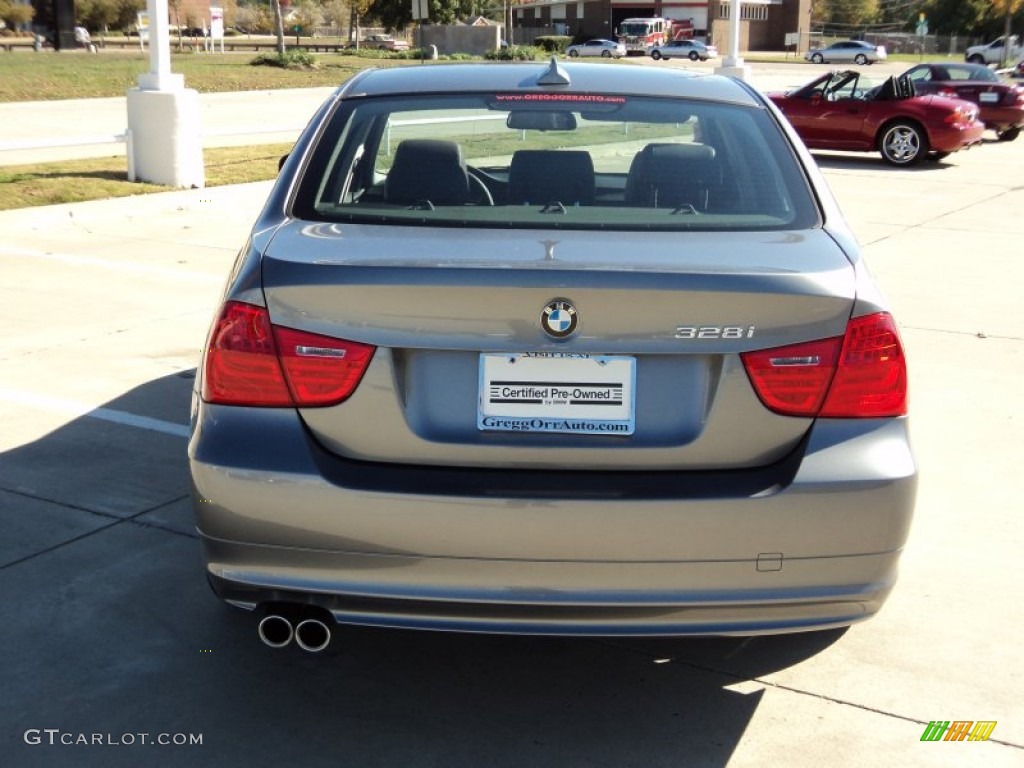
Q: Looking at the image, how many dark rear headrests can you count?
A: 3